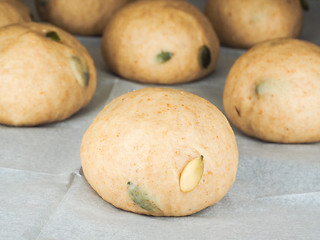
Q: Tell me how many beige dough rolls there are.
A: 7